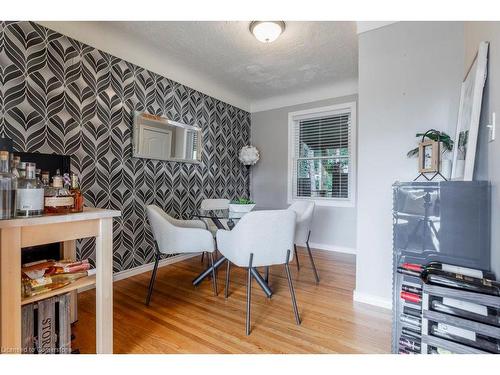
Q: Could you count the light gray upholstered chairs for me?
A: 4